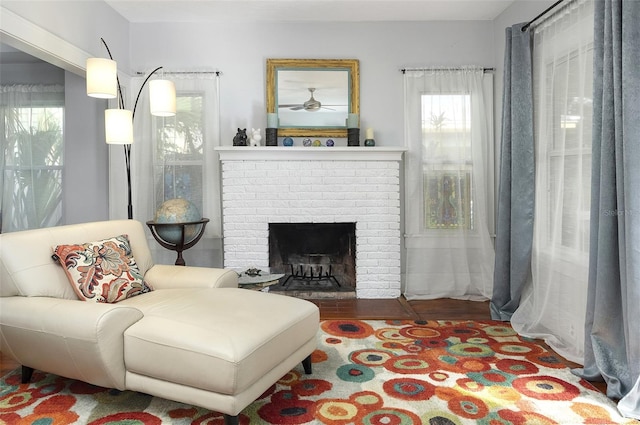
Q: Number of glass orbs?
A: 4